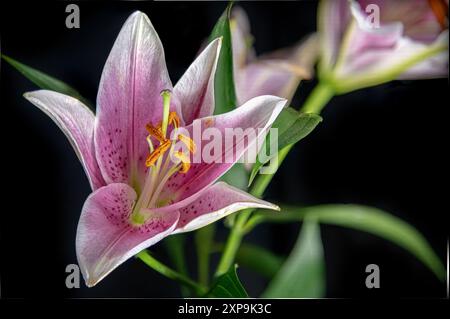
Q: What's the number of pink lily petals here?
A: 6